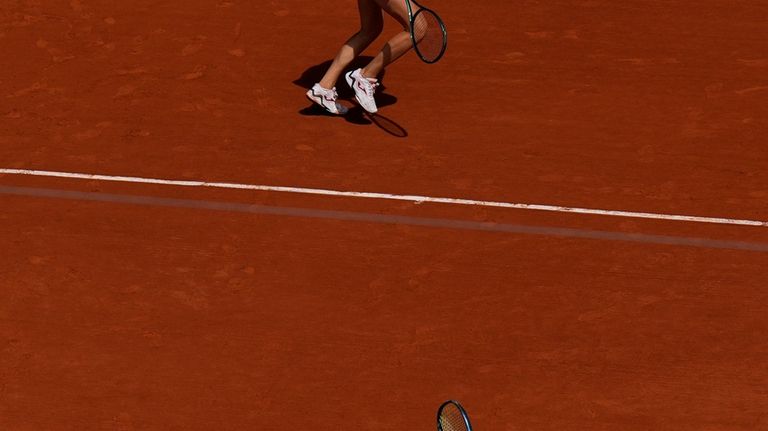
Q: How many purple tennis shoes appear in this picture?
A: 0